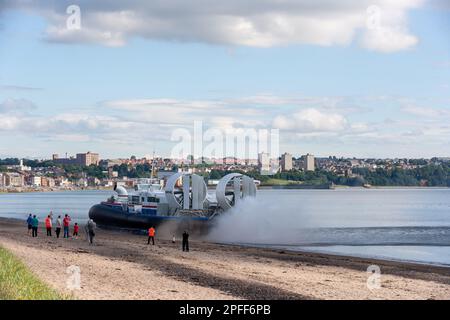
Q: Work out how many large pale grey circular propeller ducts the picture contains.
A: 2